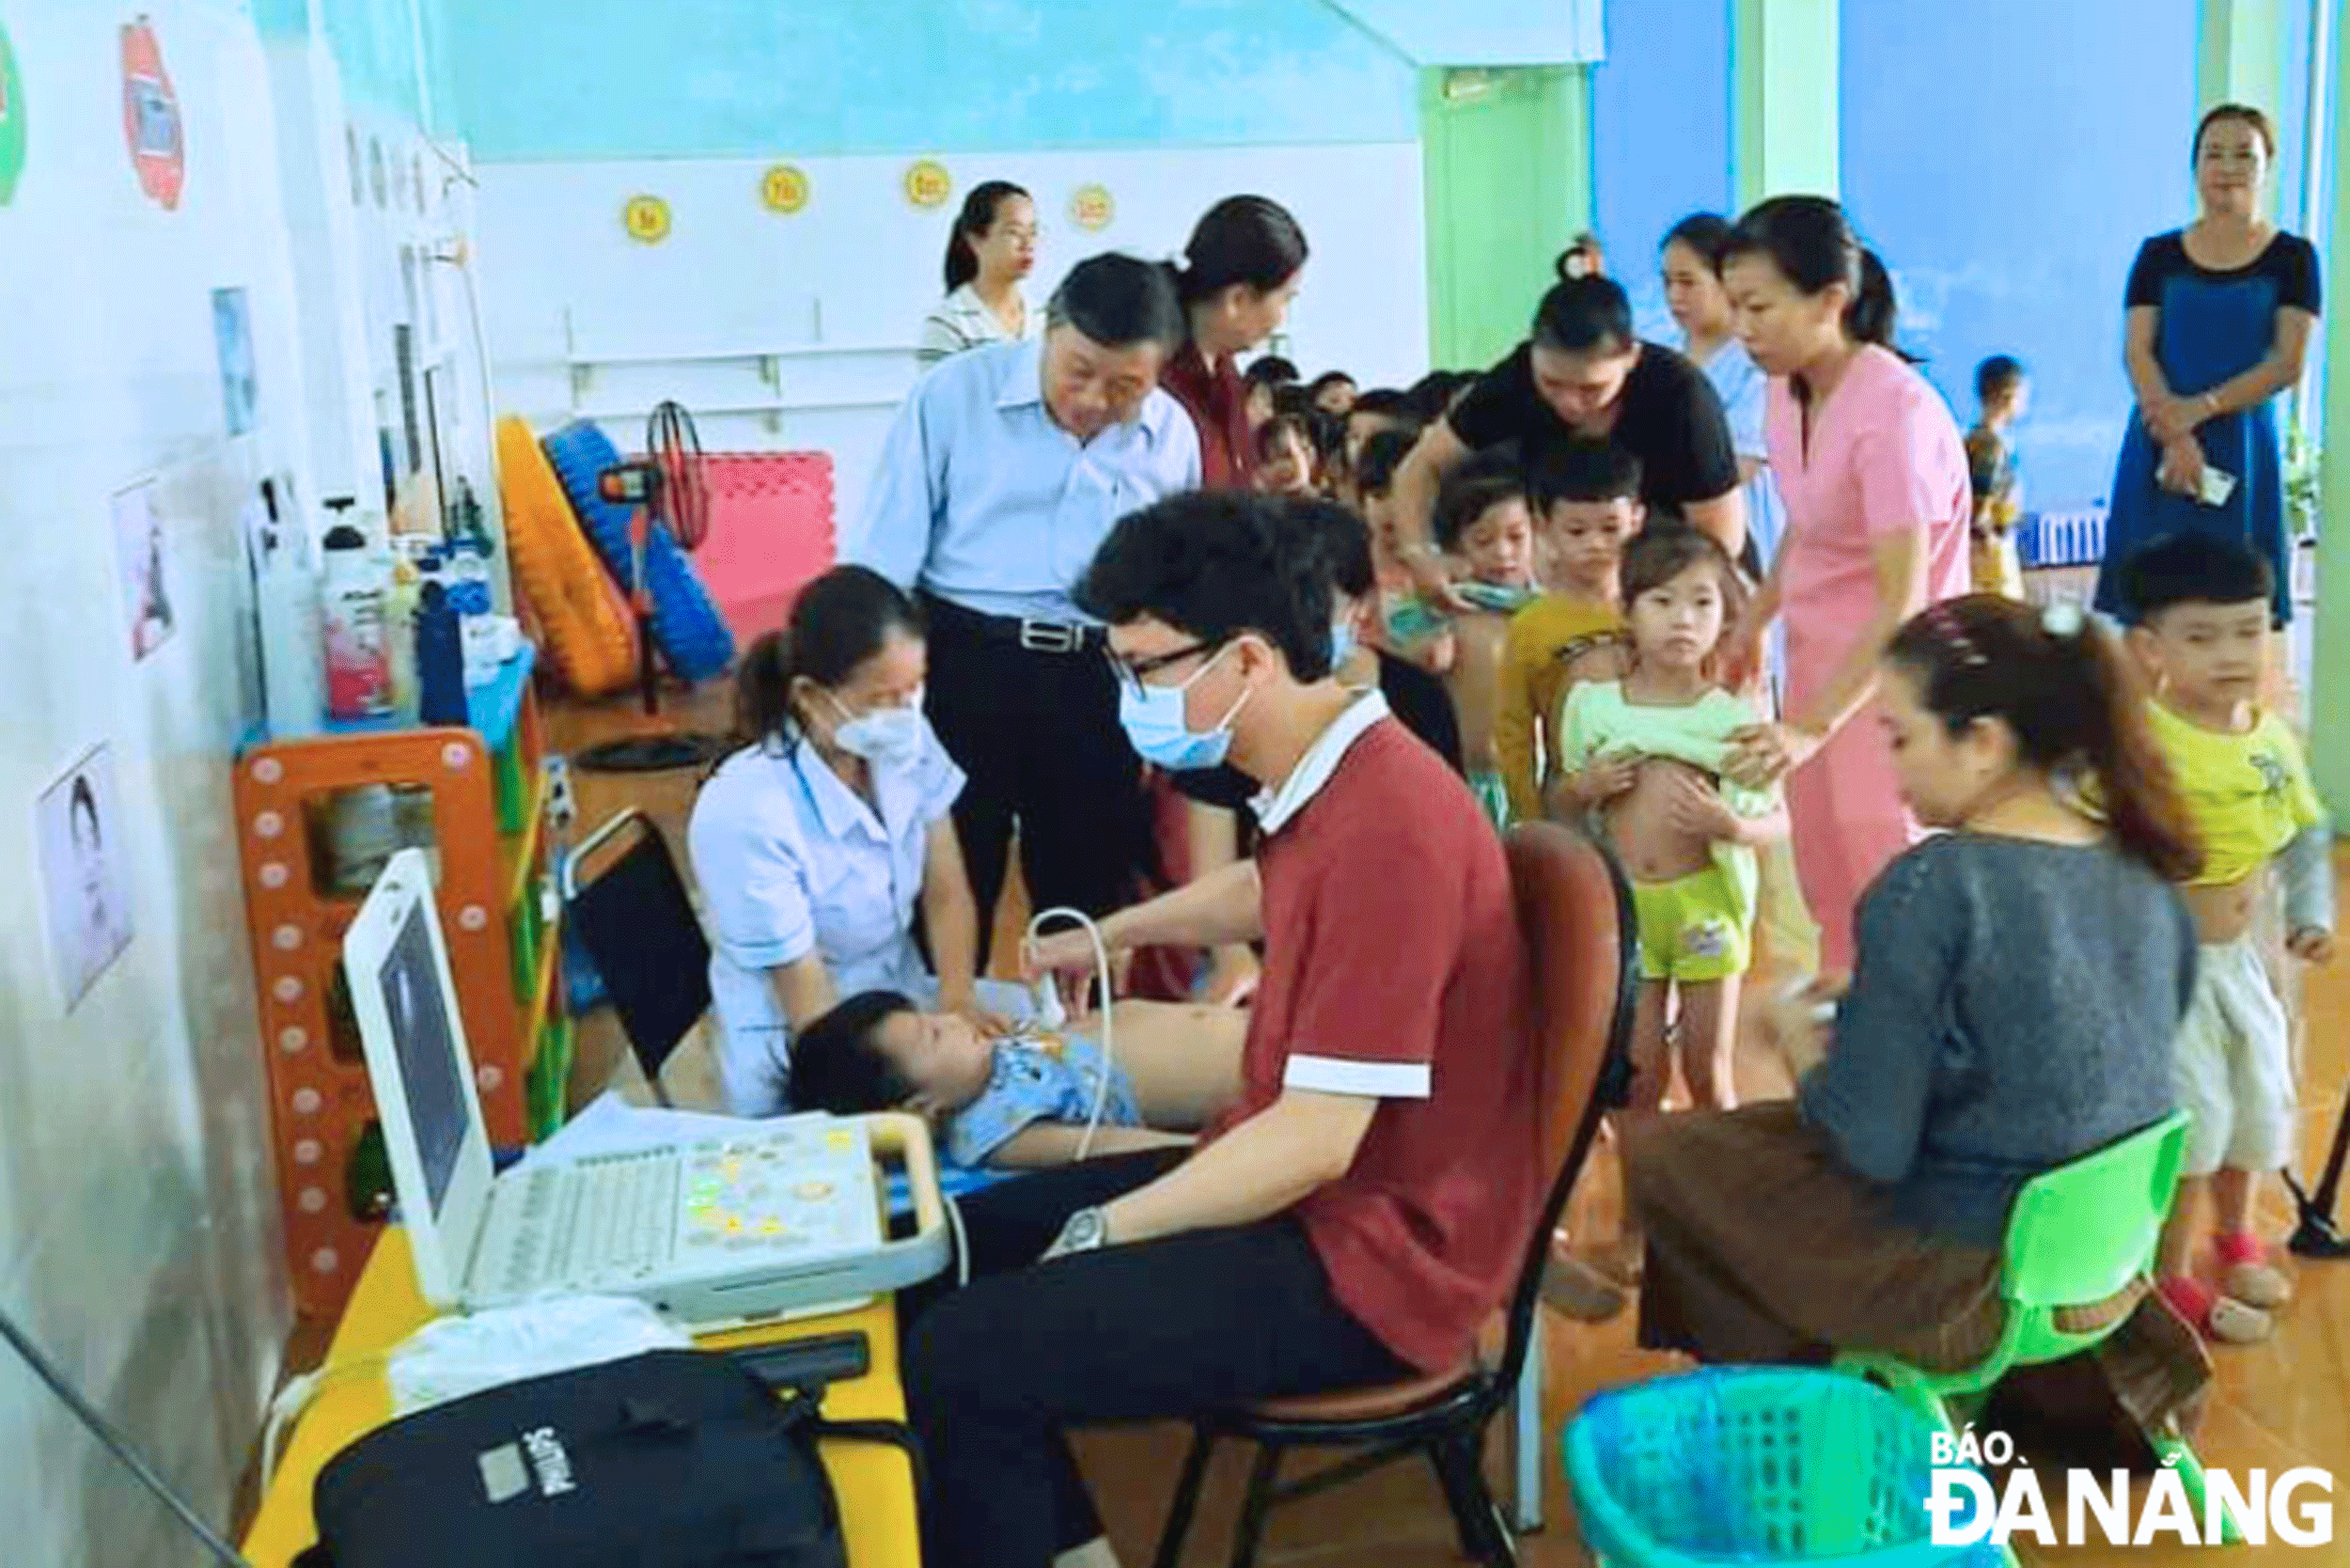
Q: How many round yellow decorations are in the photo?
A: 4